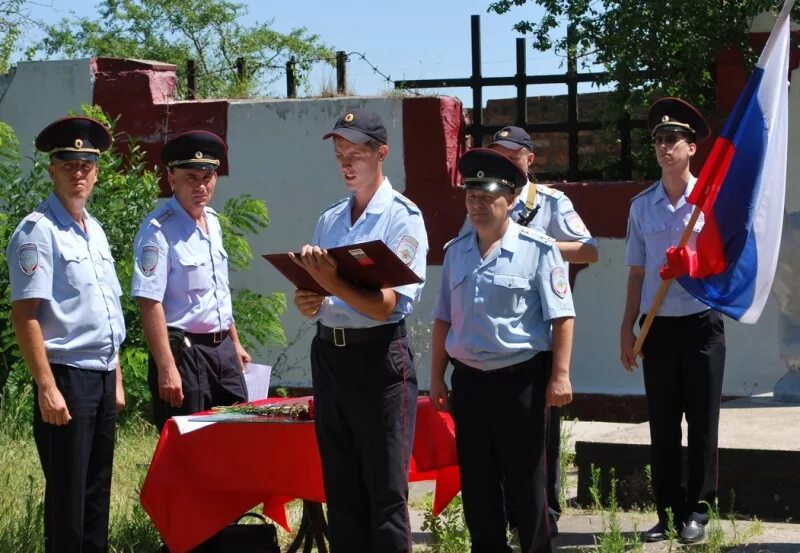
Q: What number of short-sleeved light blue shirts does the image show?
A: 6